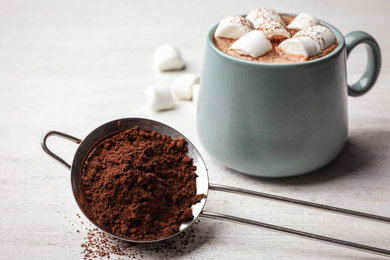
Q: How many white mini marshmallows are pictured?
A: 11